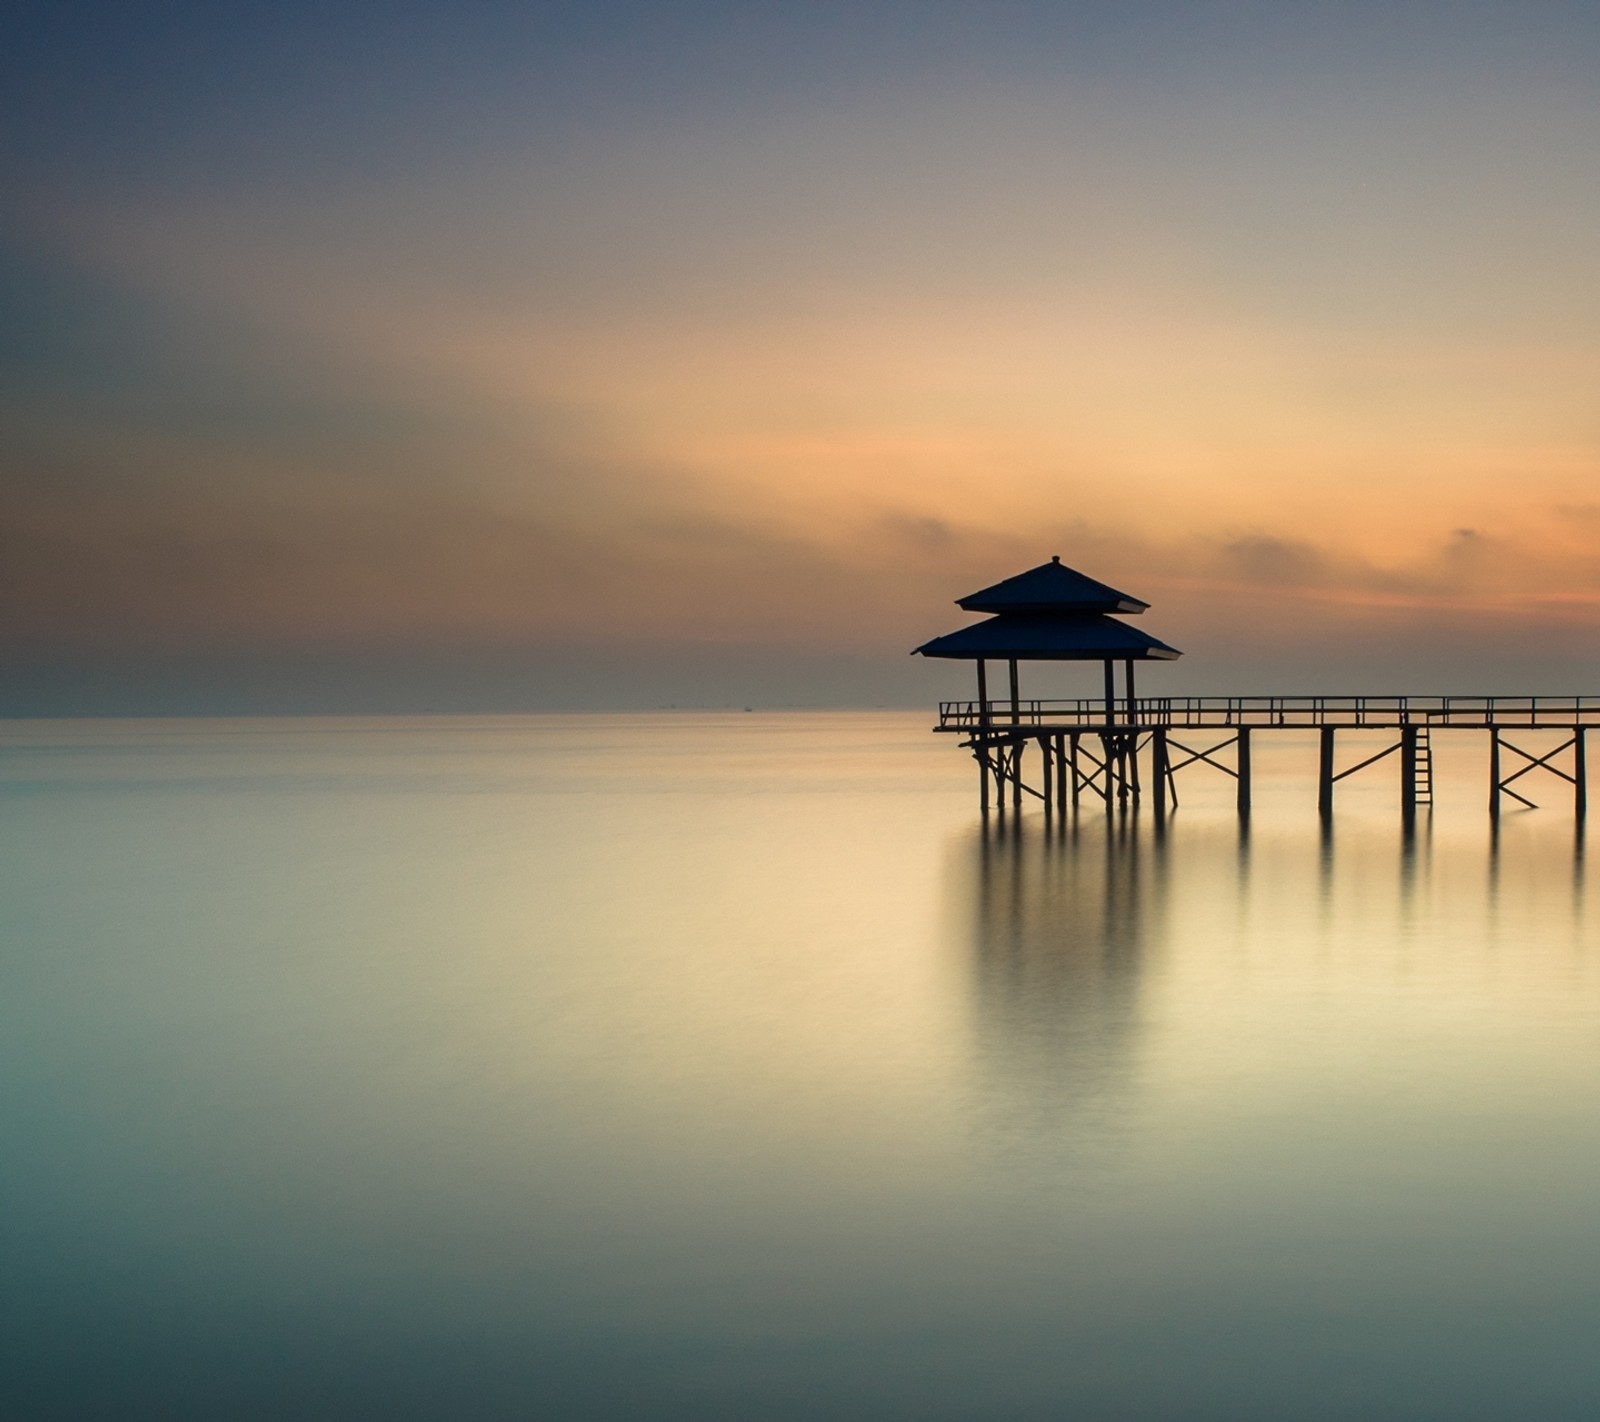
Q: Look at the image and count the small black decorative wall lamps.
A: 0